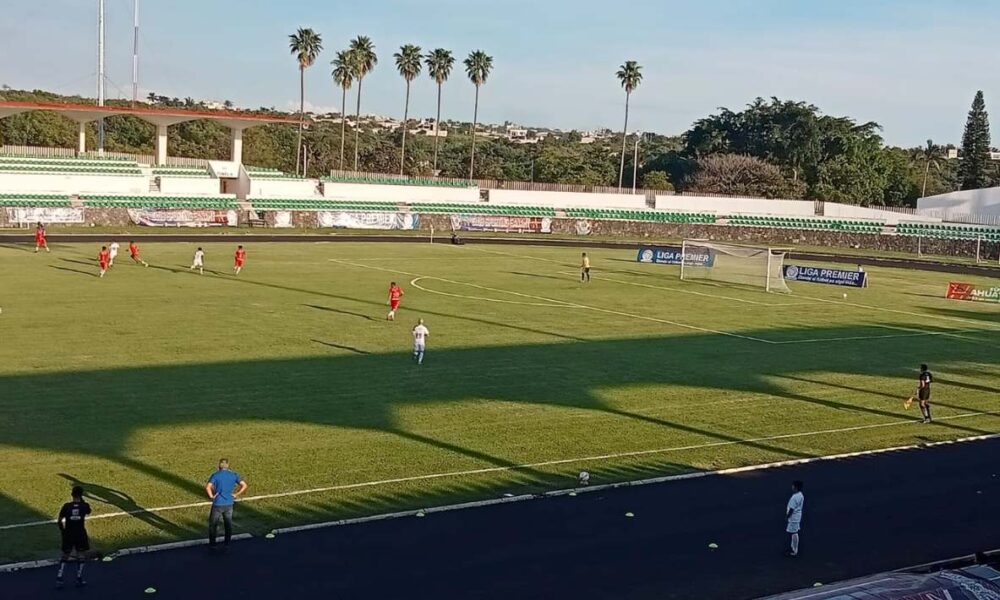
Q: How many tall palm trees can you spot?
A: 7